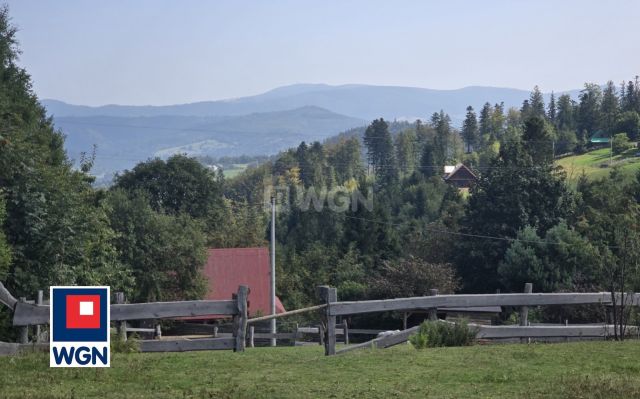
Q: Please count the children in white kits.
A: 0